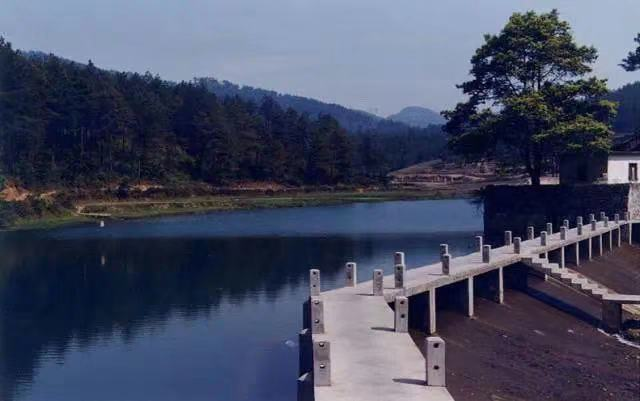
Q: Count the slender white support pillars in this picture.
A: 11